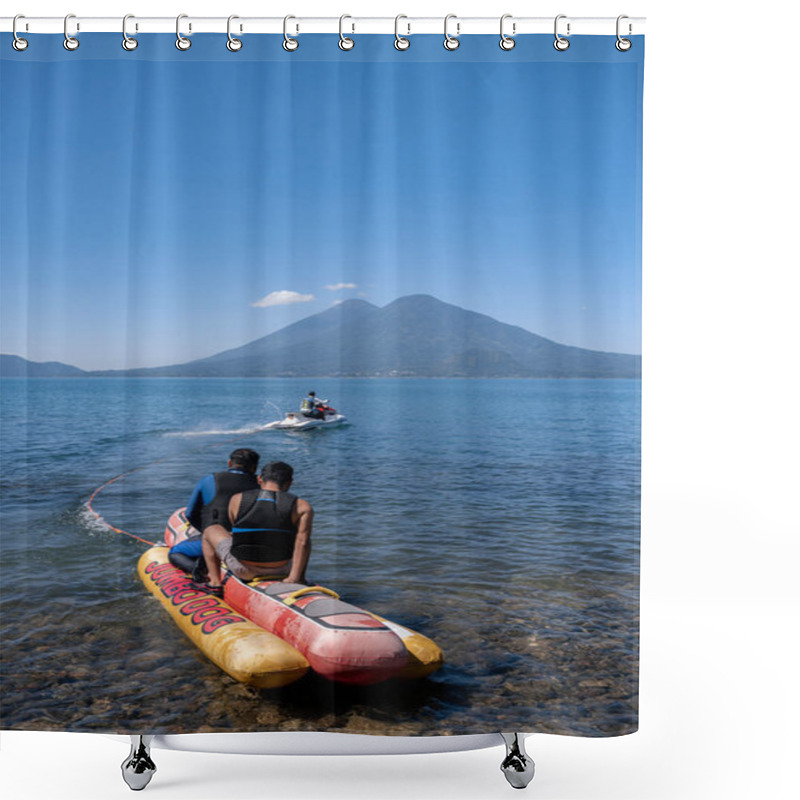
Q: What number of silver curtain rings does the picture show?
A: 12